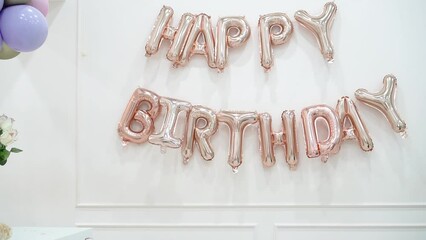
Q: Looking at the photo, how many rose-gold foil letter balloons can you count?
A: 13